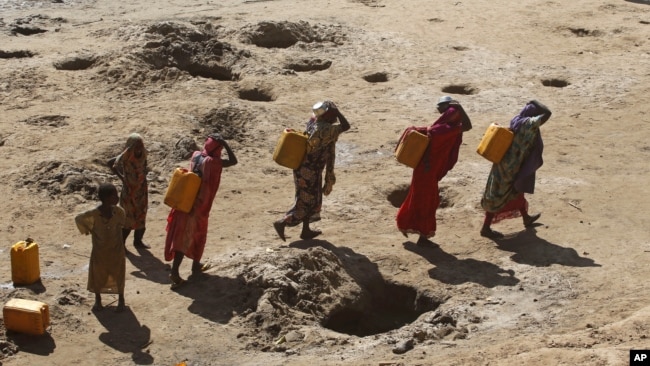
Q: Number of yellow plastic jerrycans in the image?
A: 6